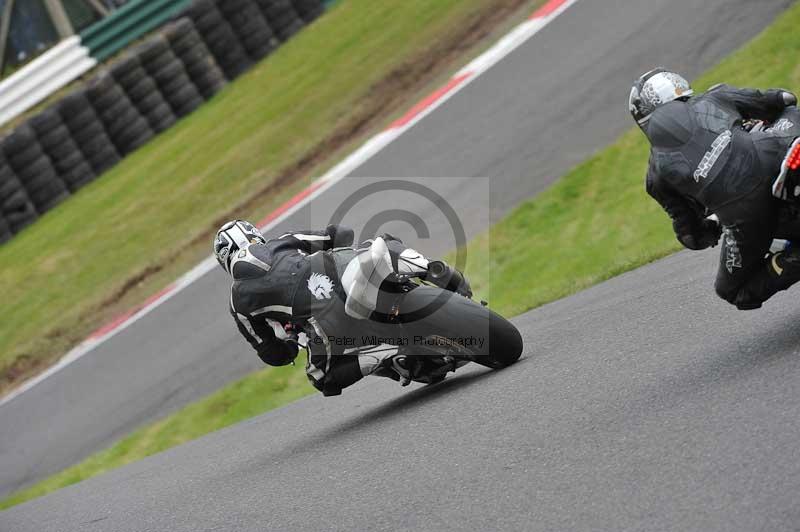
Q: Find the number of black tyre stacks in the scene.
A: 13